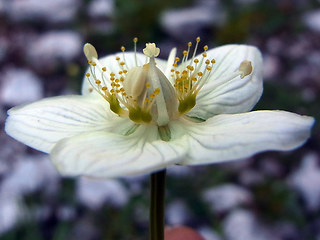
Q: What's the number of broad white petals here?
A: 5